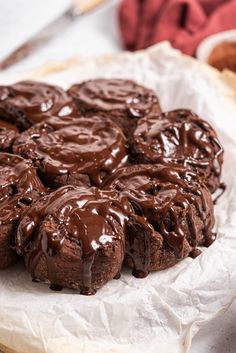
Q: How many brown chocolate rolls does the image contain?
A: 8